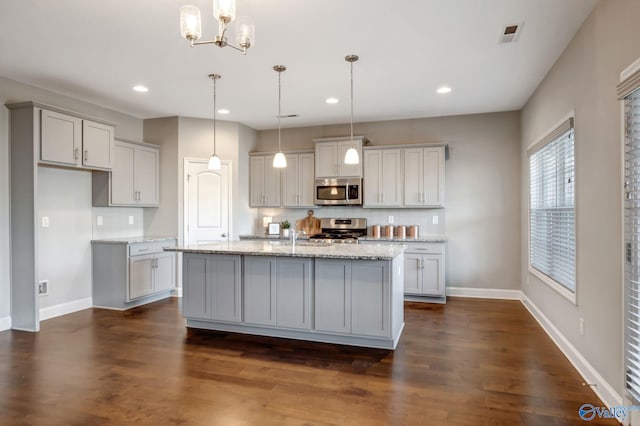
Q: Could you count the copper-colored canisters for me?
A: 4